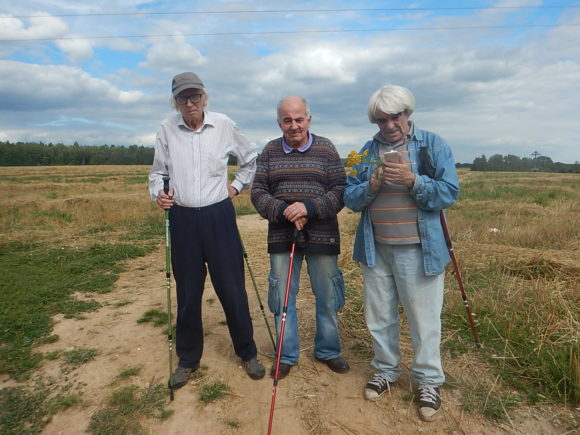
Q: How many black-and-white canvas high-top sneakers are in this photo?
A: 2